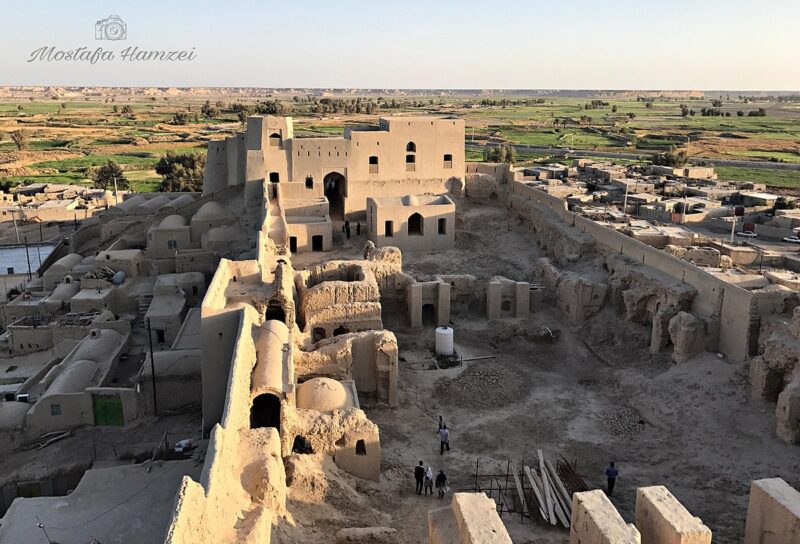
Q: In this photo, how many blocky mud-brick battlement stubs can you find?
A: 4